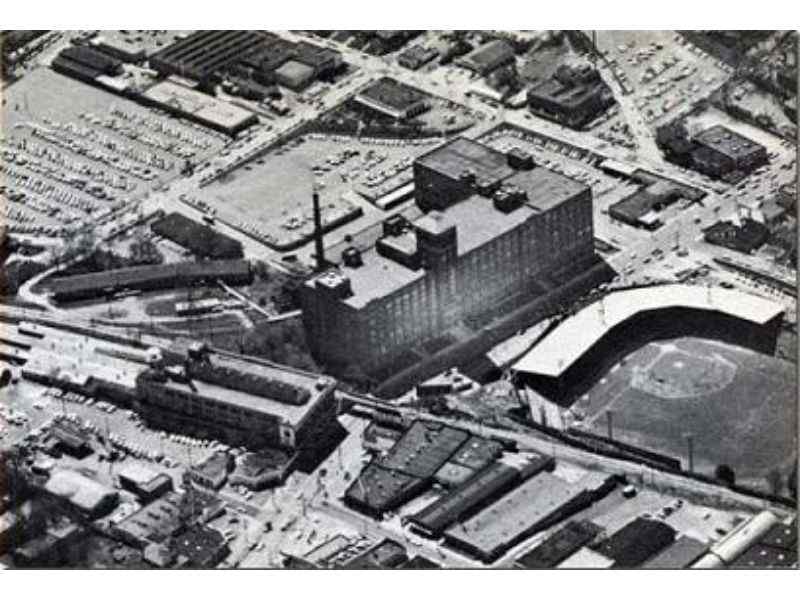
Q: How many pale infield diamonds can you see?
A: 1